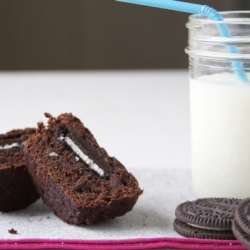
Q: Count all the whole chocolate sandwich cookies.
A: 2